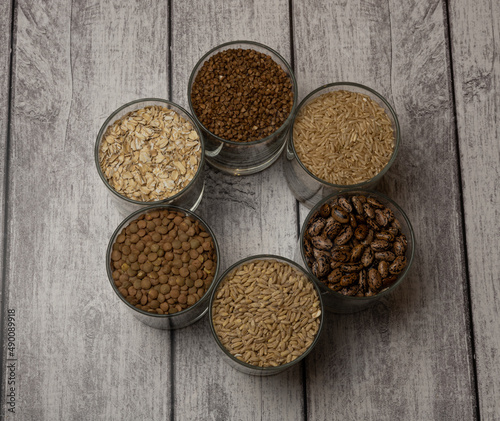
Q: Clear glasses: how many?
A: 6